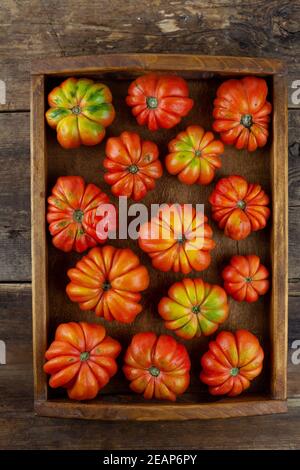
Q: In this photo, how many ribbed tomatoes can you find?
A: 14